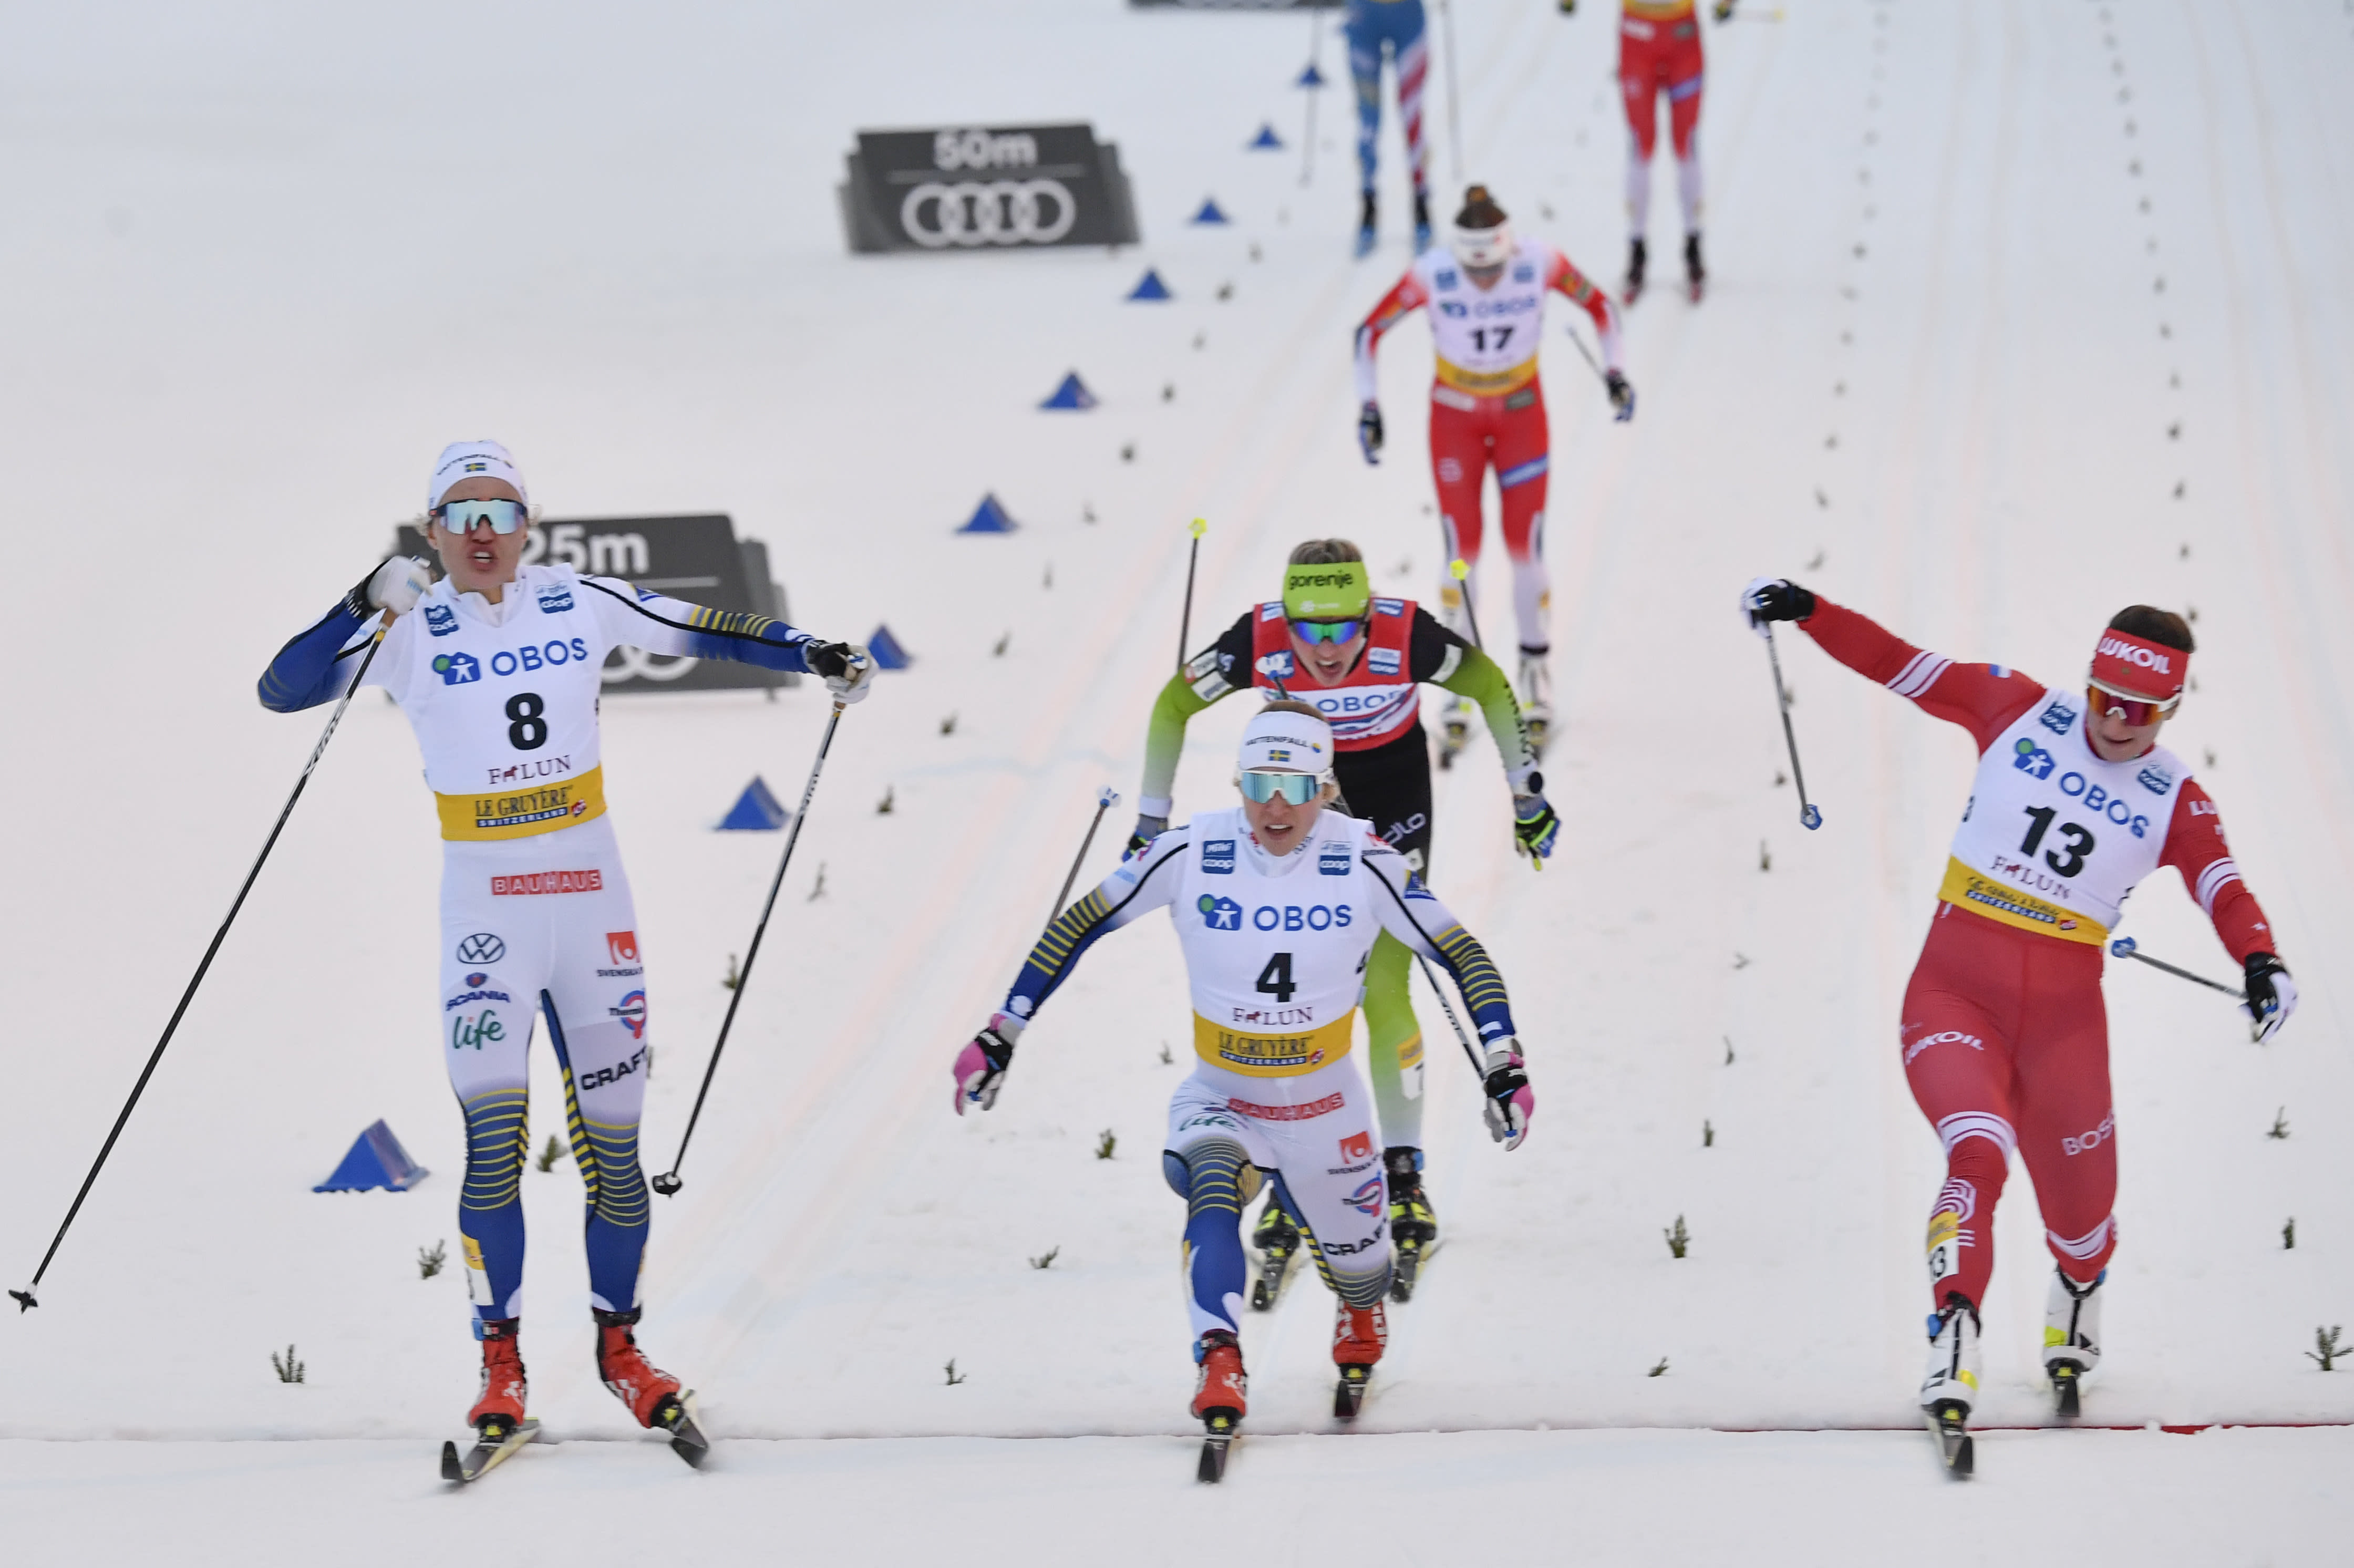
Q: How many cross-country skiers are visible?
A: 7